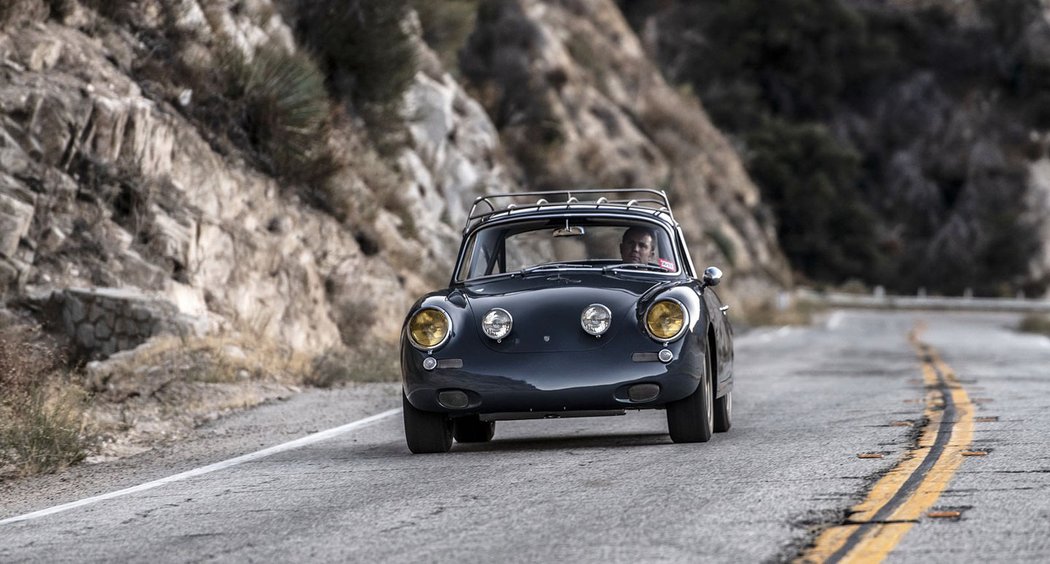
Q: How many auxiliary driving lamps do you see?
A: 2